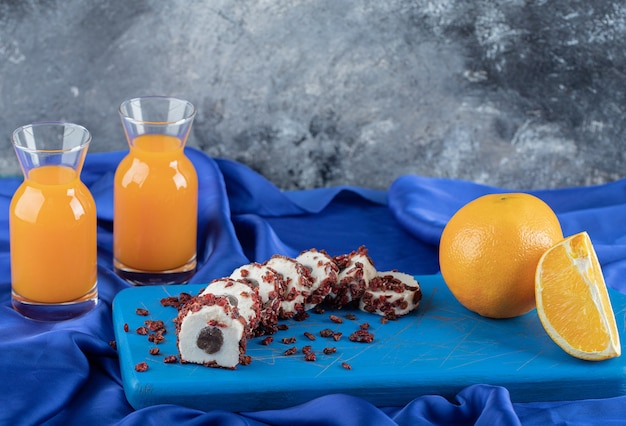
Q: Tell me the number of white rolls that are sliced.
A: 7